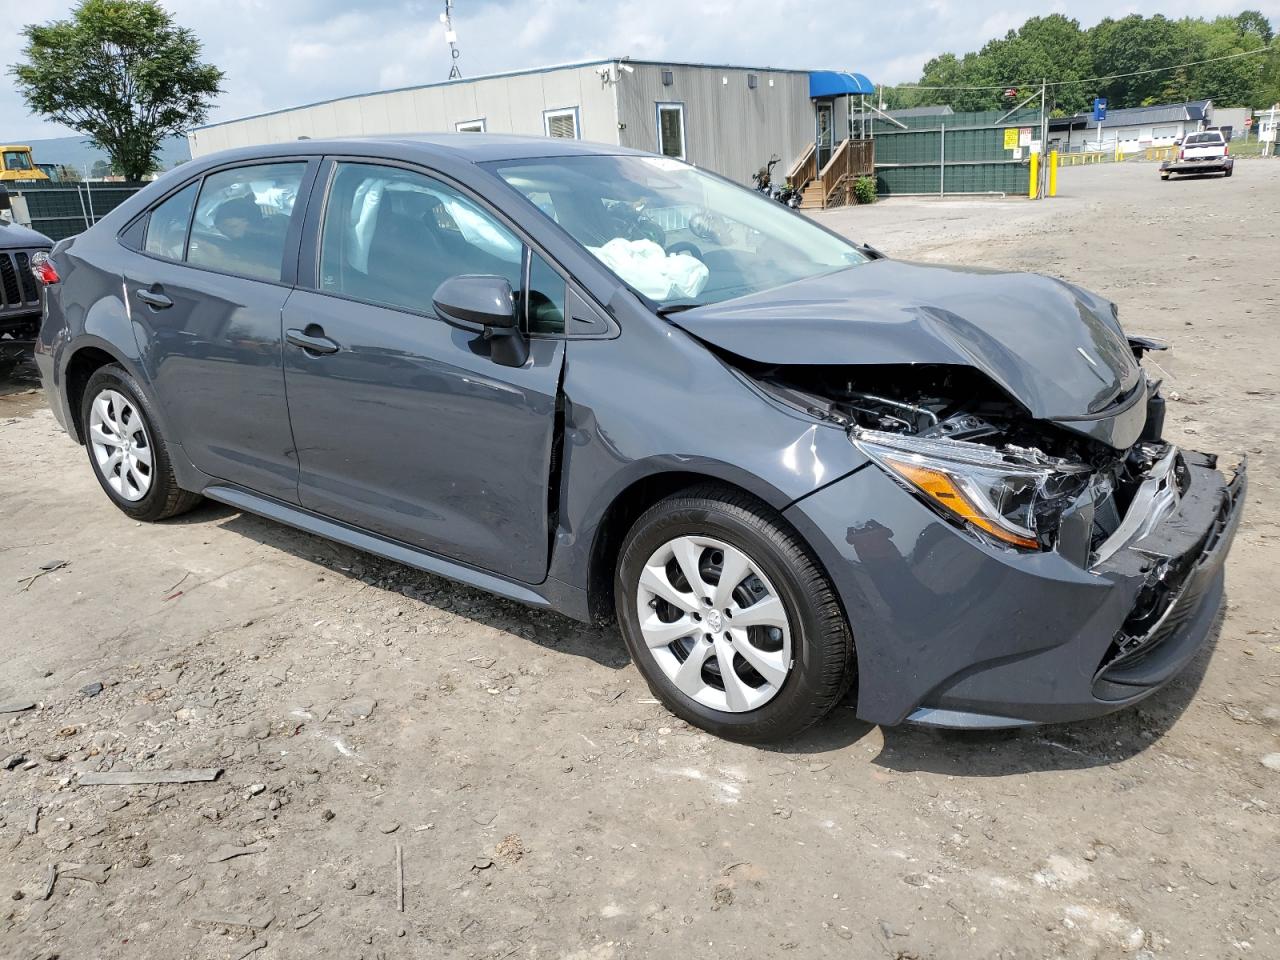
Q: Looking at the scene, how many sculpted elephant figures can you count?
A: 0